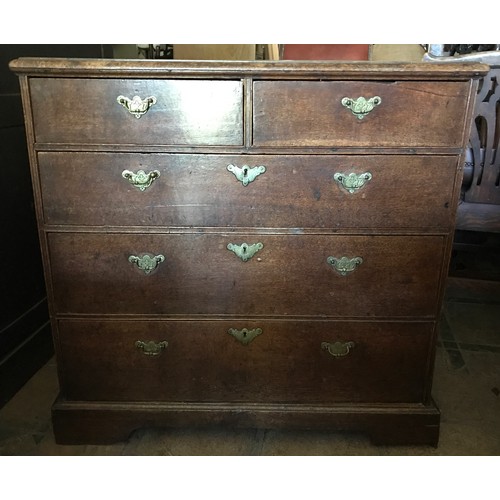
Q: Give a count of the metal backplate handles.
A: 8